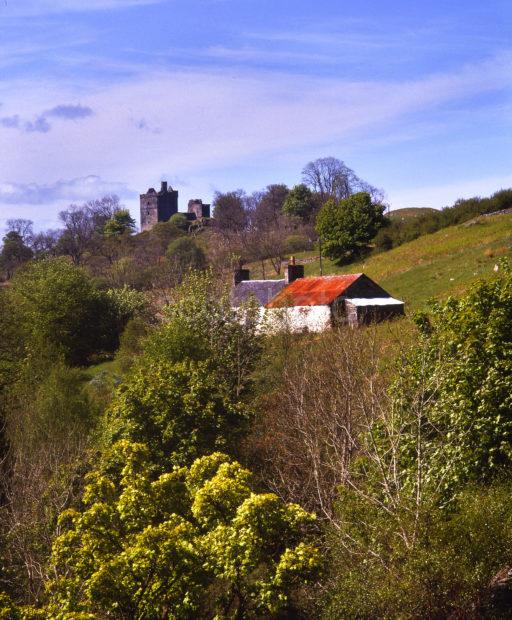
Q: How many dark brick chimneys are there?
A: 2